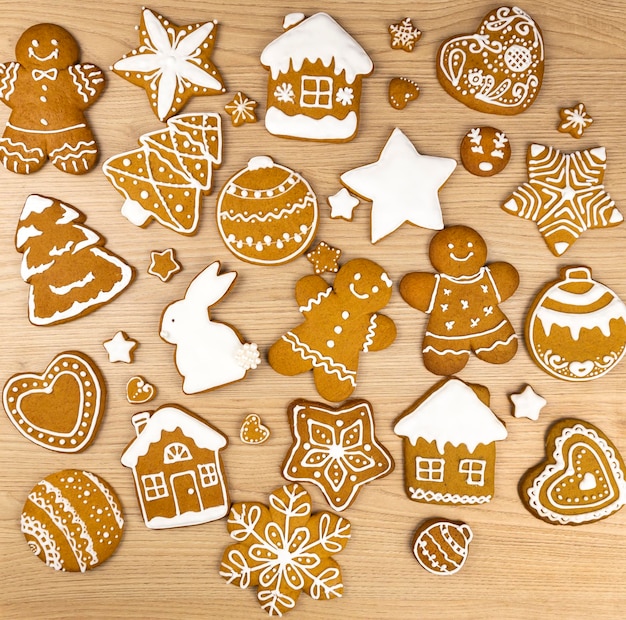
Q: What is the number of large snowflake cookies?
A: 1